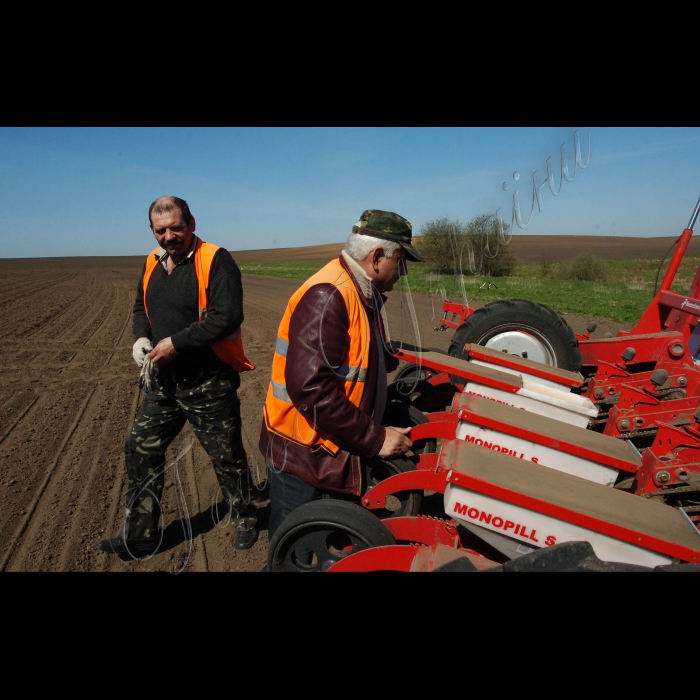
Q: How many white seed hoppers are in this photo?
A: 4